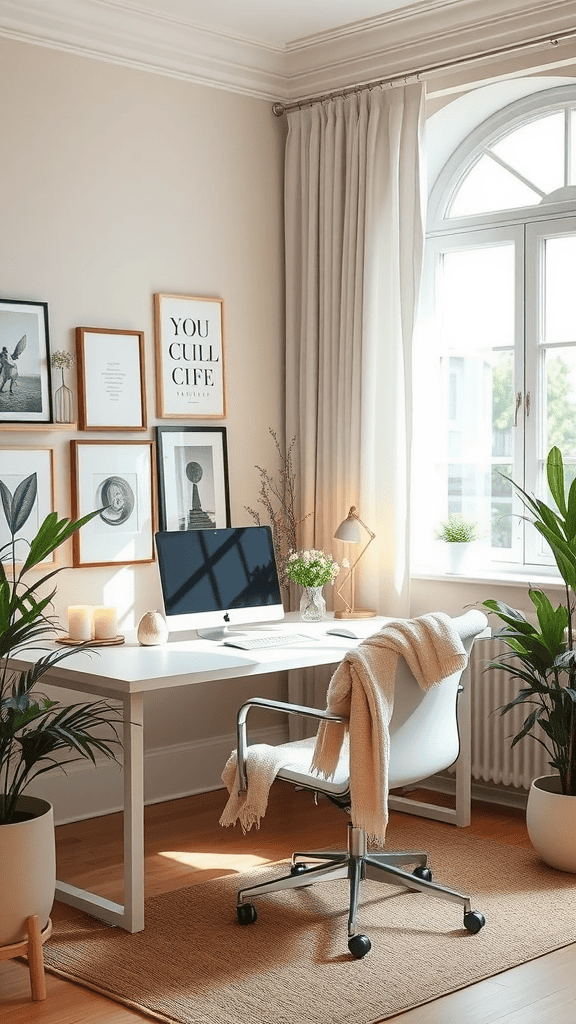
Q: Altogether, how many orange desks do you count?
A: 0